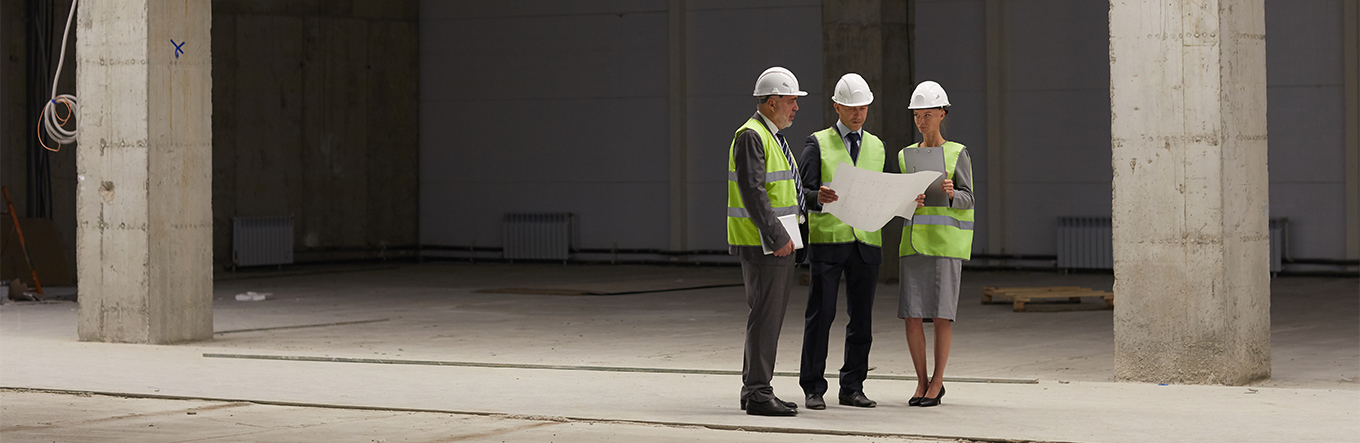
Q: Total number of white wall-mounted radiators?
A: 4